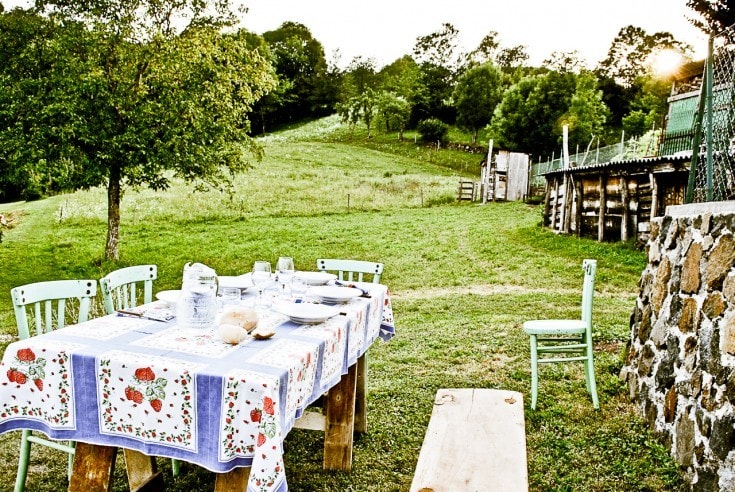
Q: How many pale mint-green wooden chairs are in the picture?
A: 4